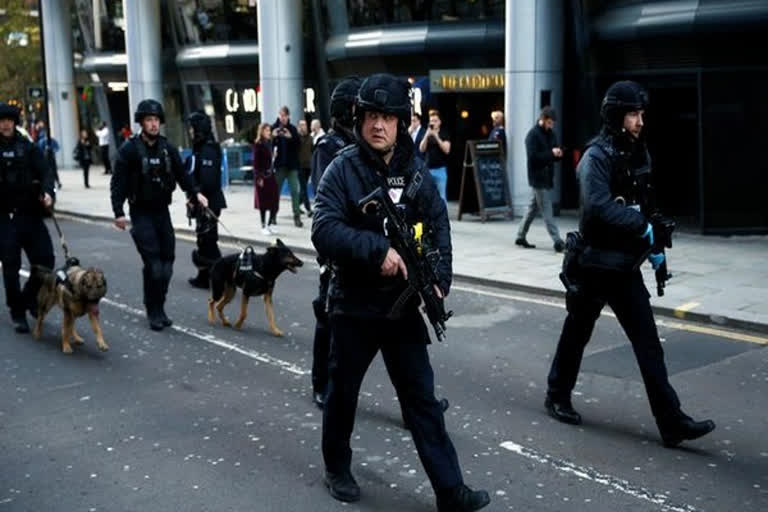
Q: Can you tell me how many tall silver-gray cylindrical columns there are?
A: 4